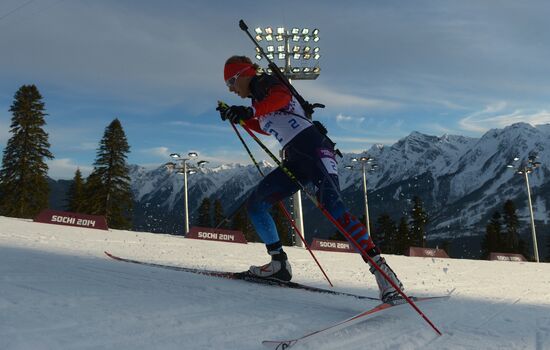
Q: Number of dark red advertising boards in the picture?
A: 5